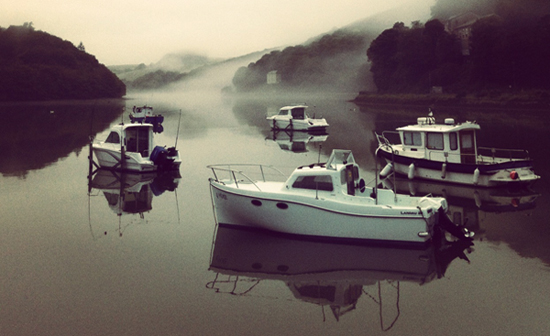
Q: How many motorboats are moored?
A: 5